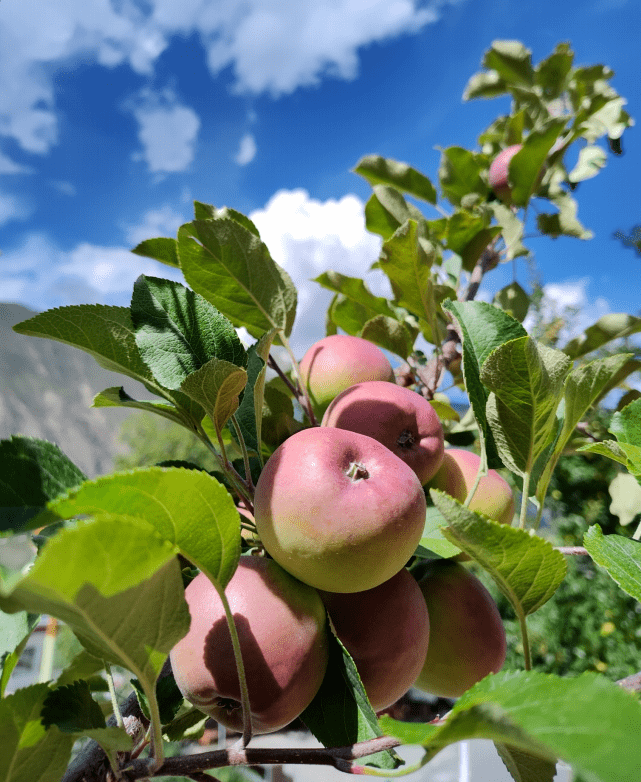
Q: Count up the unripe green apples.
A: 0